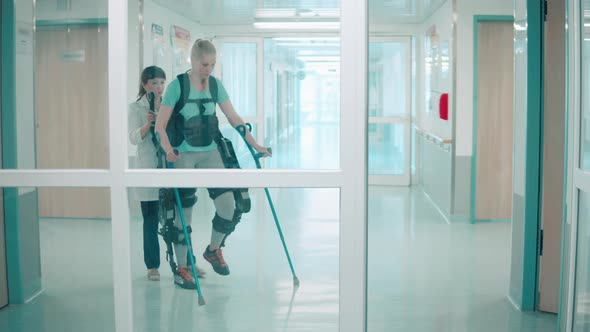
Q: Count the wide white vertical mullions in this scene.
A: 2